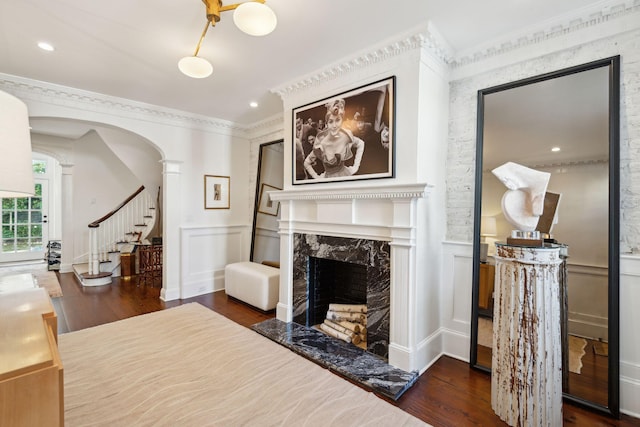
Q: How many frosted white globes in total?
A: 2